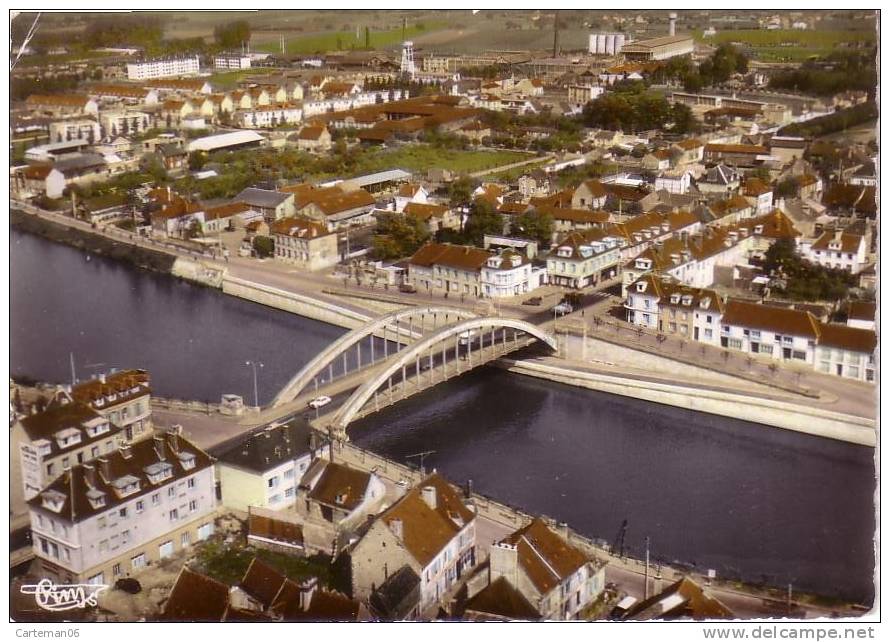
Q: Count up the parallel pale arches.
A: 2